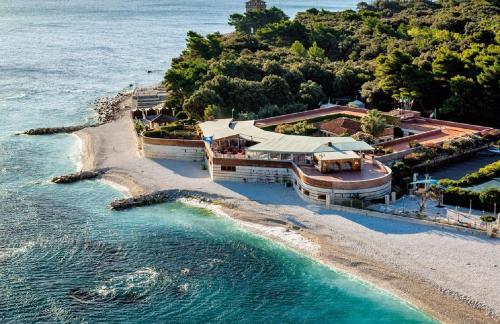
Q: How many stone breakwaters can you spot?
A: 3